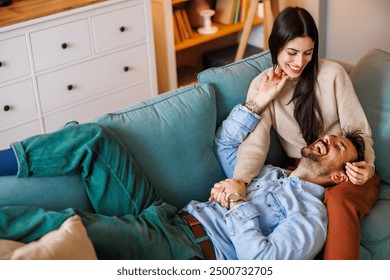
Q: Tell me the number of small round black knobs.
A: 6